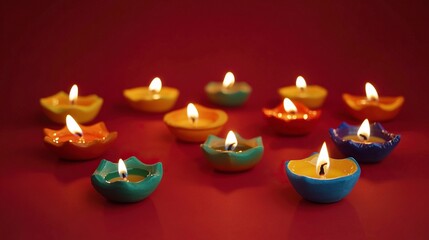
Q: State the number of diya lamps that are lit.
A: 12